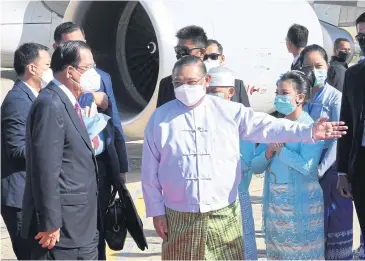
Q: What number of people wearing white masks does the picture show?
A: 4